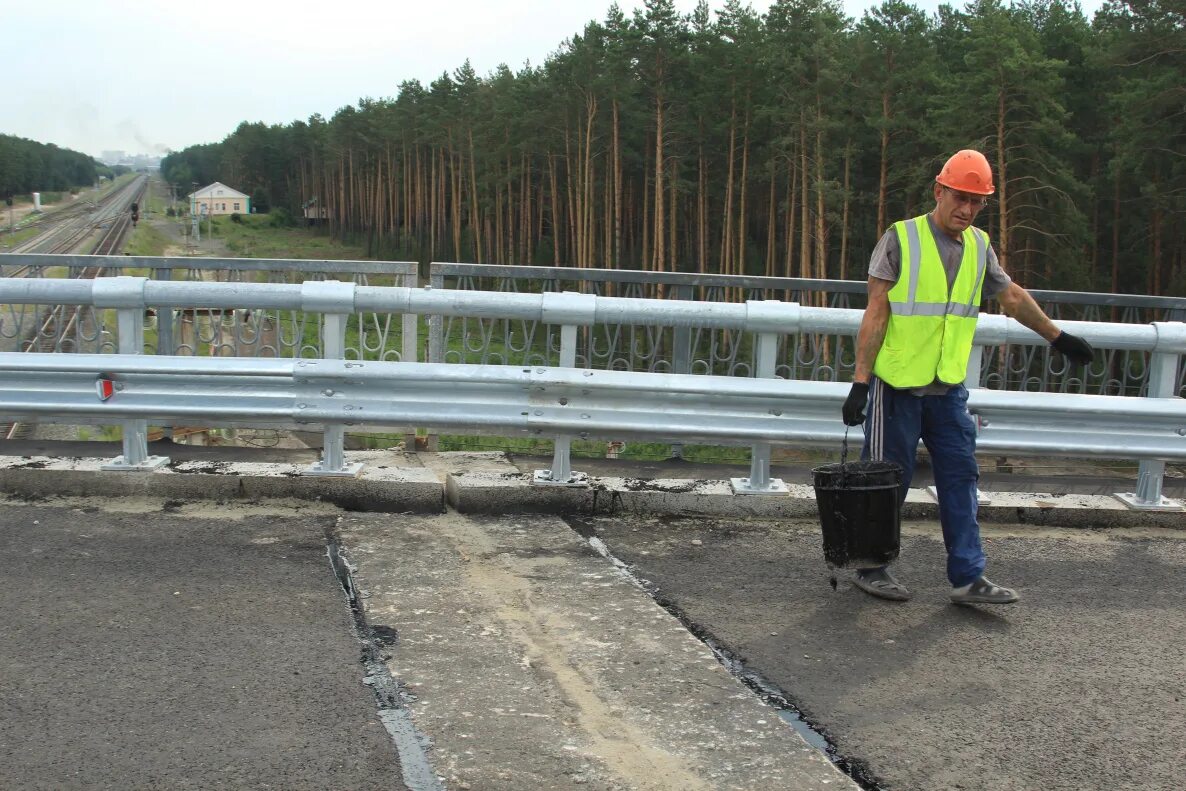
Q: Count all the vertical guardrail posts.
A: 6